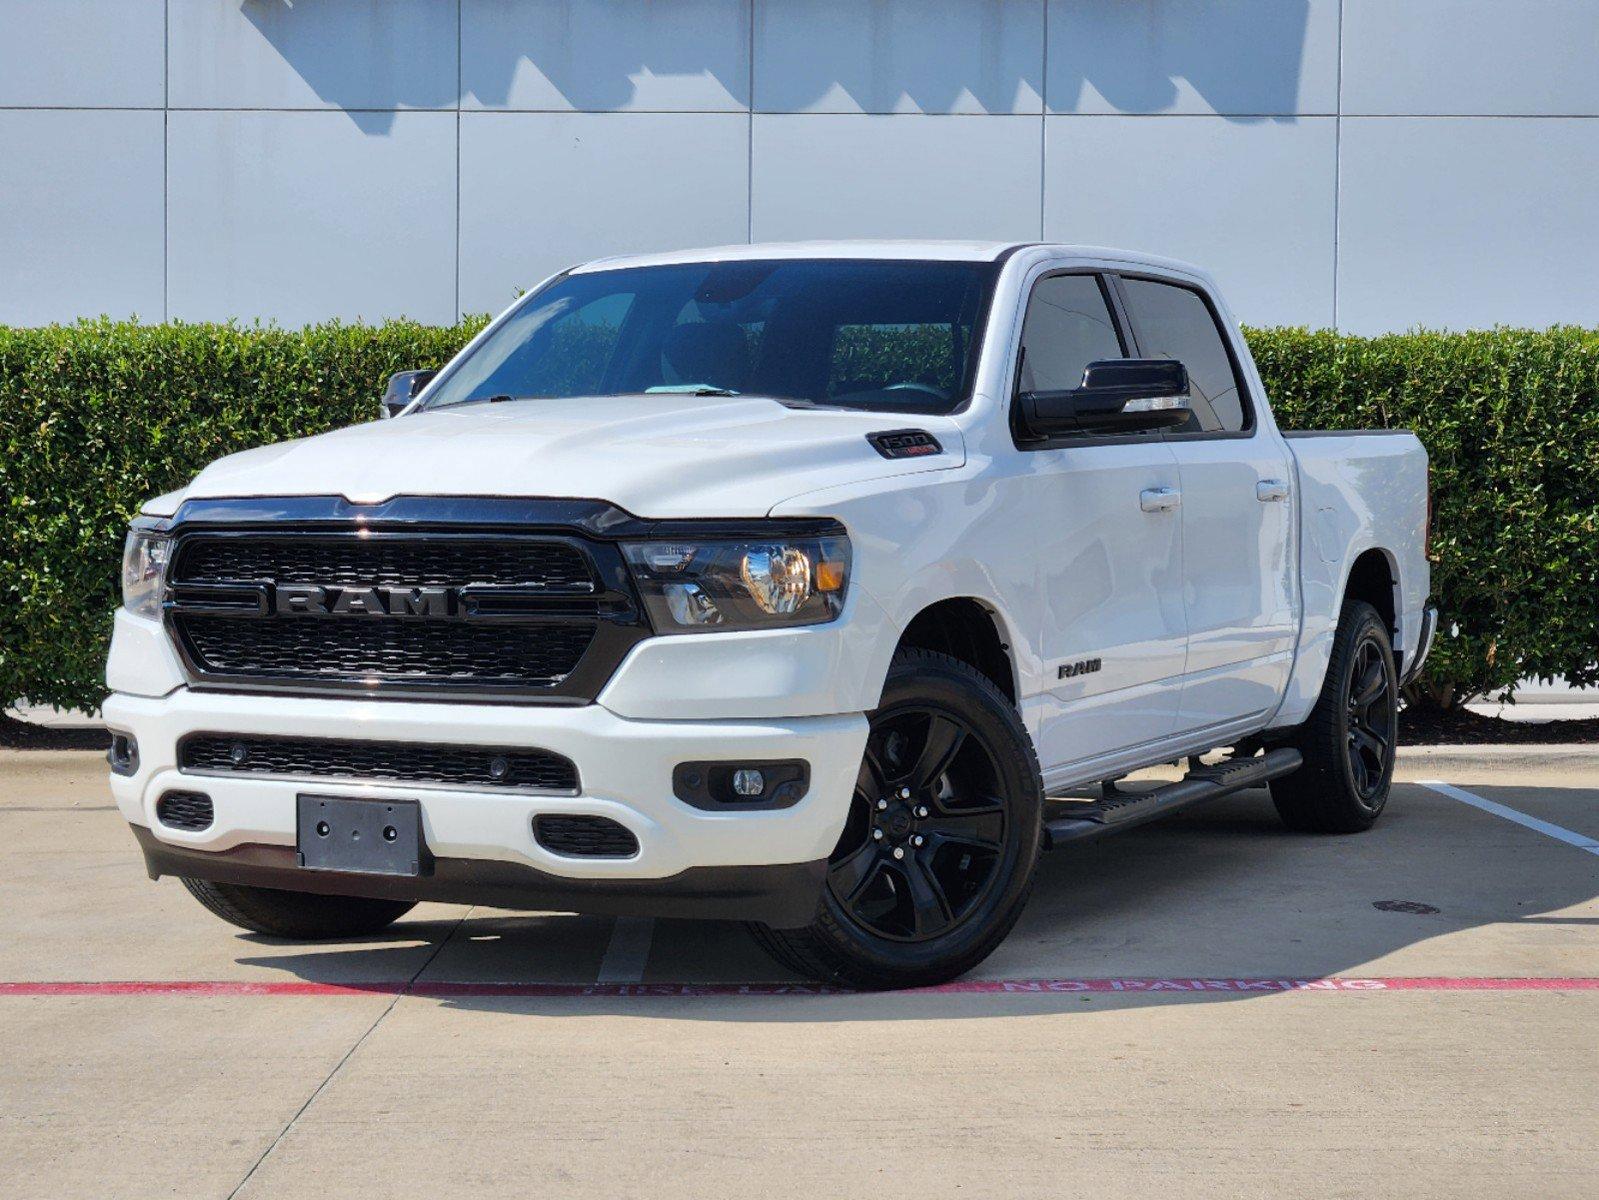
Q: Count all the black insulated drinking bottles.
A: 0